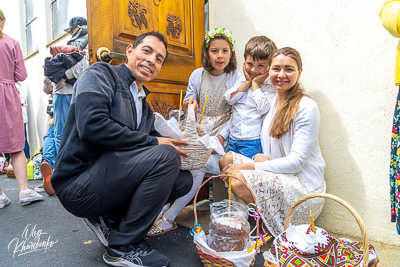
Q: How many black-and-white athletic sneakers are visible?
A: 2